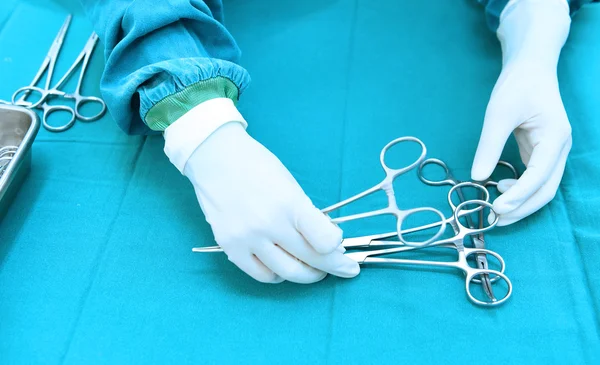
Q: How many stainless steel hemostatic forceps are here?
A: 6